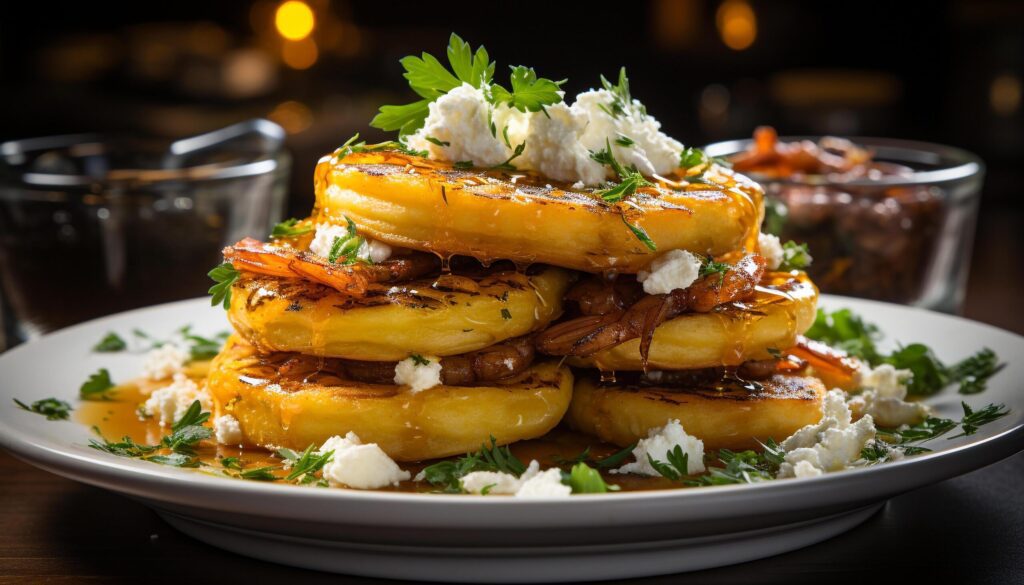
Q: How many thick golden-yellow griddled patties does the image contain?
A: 5